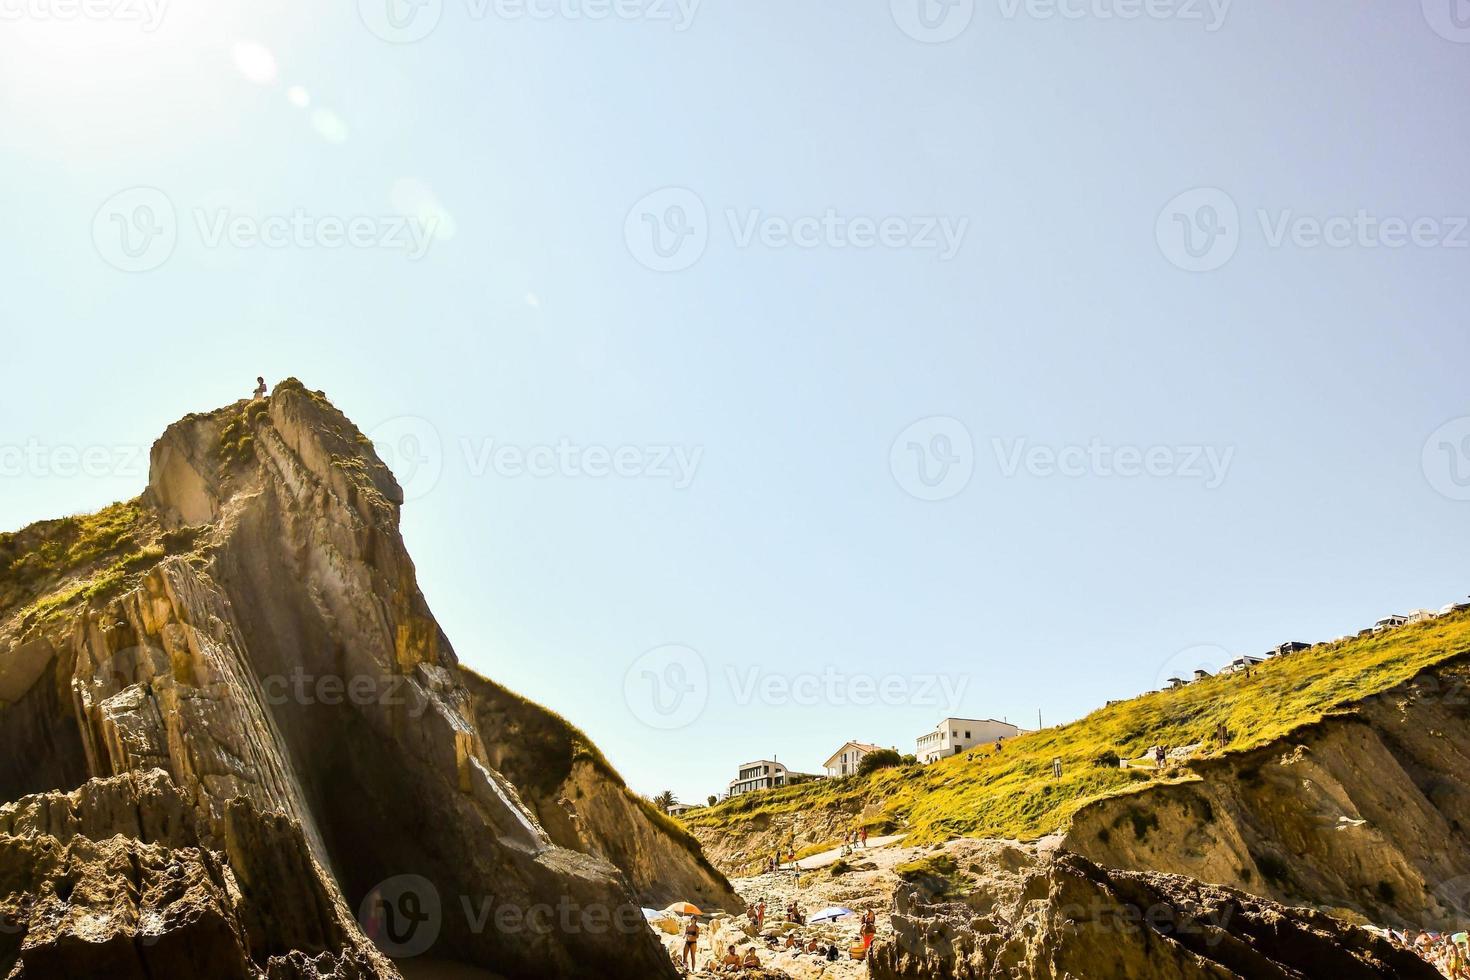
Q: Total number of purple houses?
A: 0